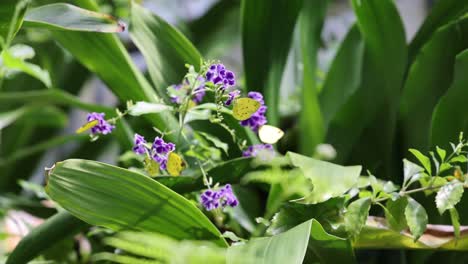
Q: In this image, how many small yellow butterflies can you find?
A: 5